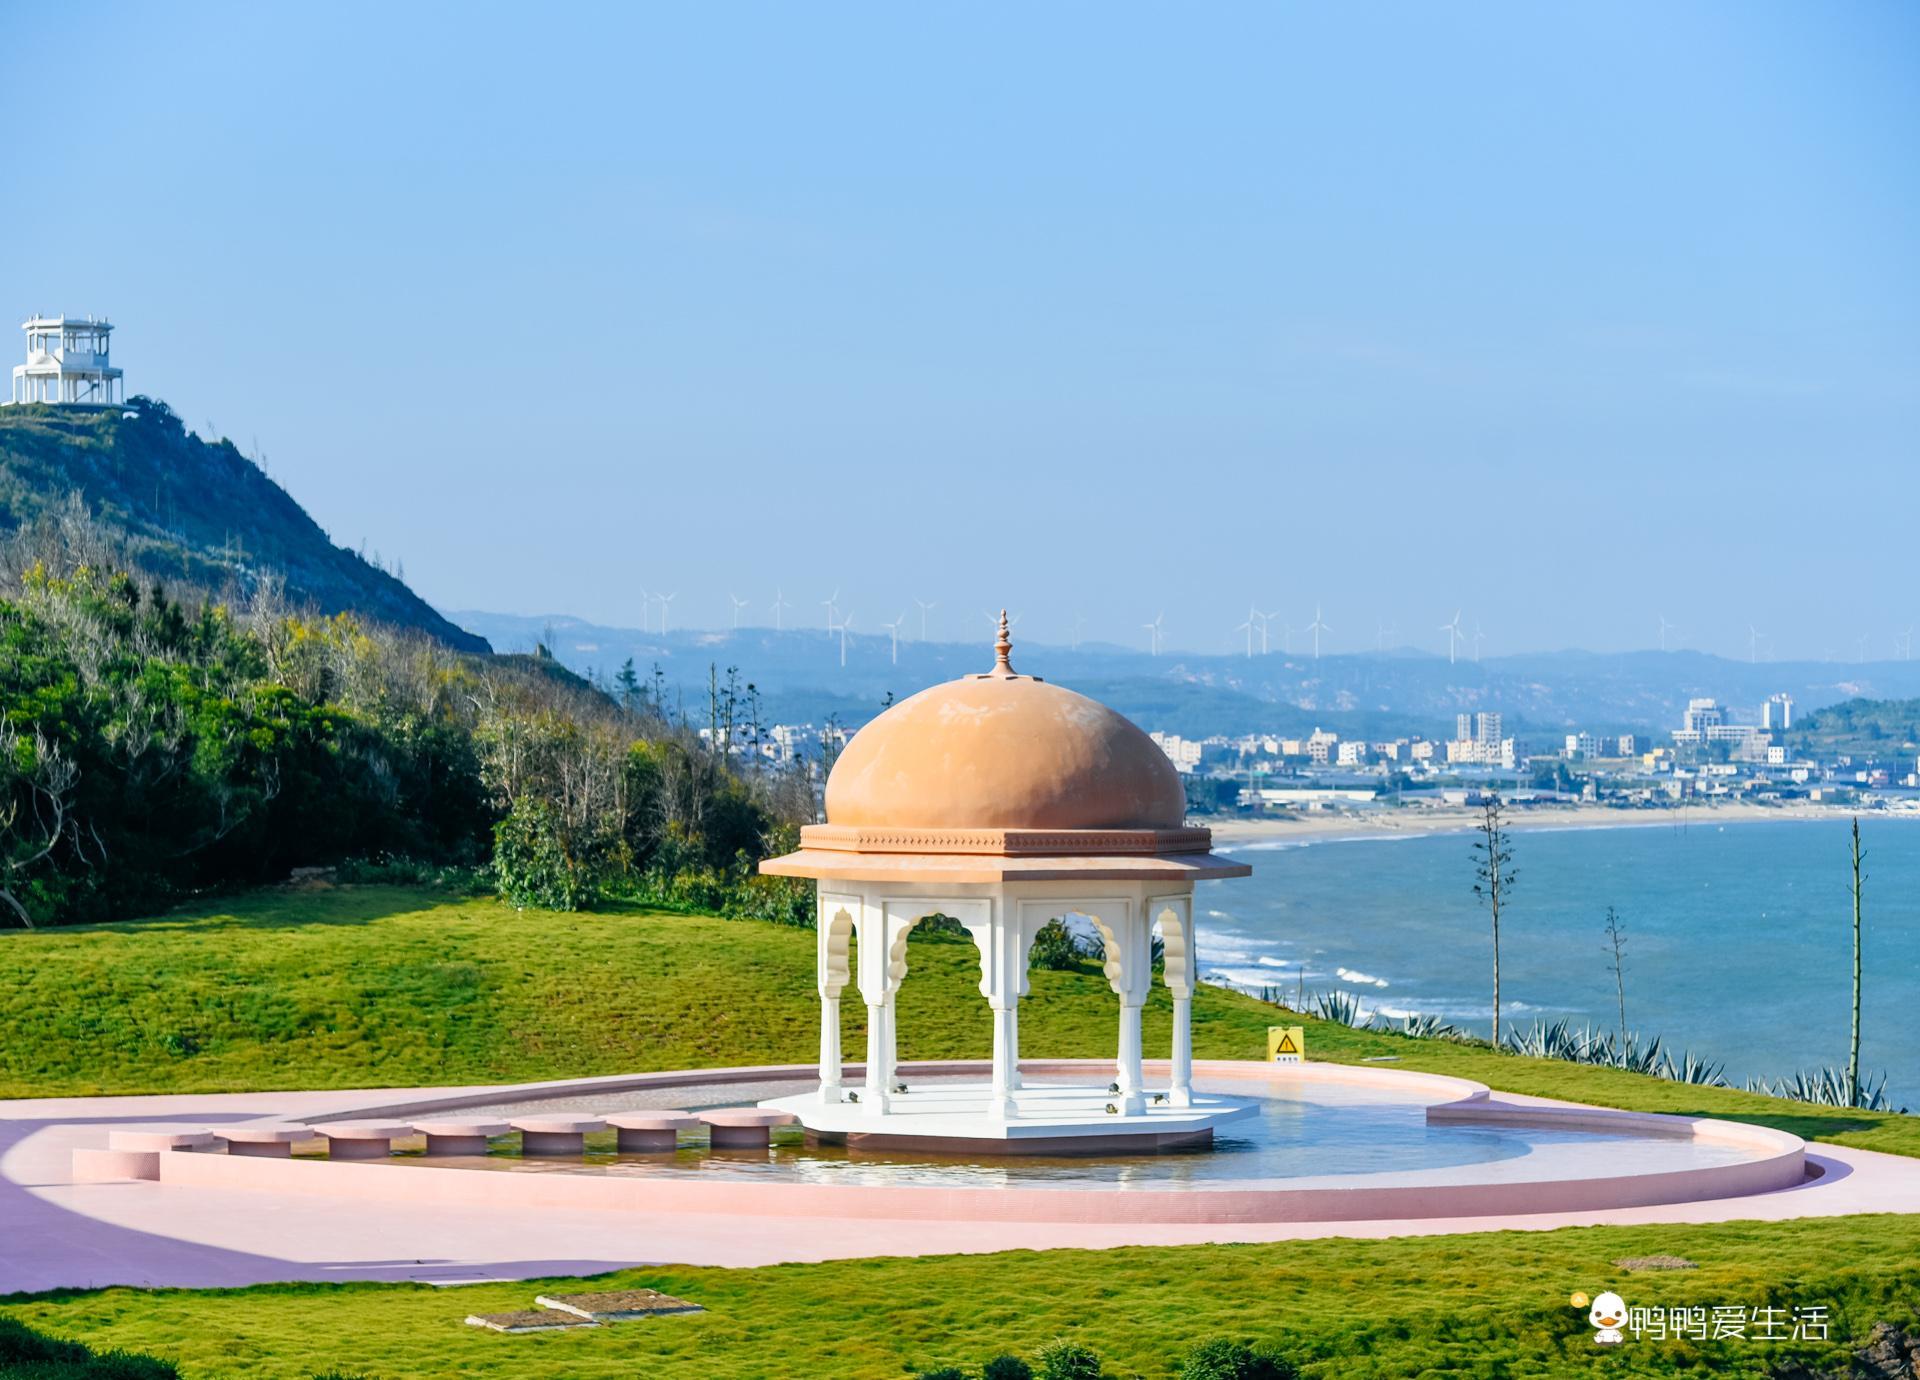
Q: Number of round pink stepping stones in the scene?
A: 7